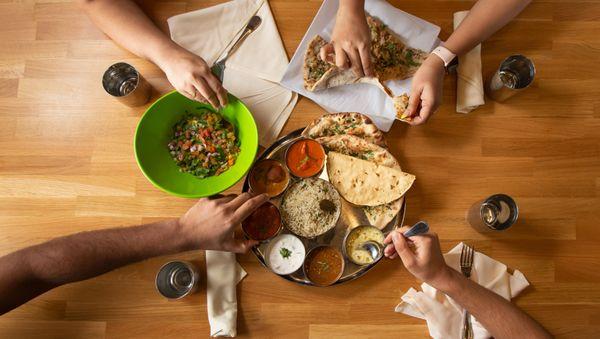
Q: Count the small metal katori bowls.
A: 6